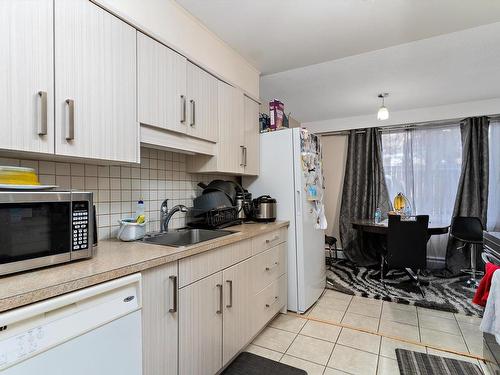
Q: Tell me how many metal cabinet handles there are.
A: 12